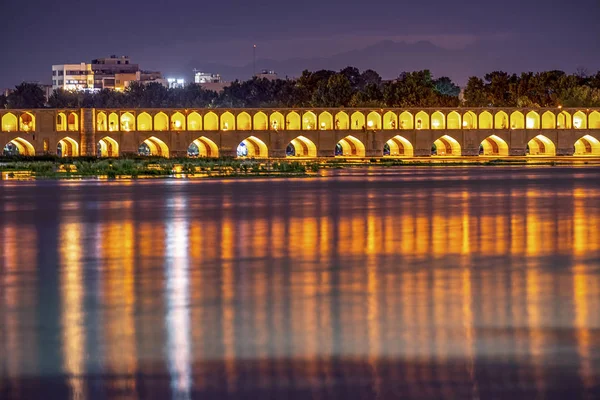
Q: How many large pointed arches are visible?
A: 13